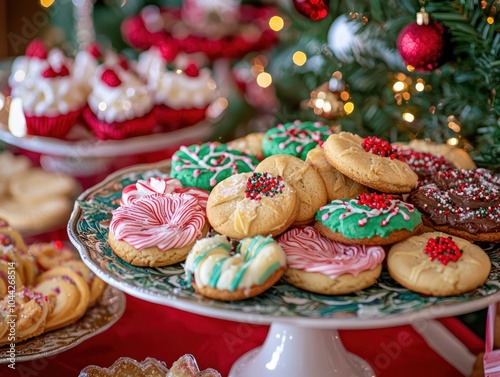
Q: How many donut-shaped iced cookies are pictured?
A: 1